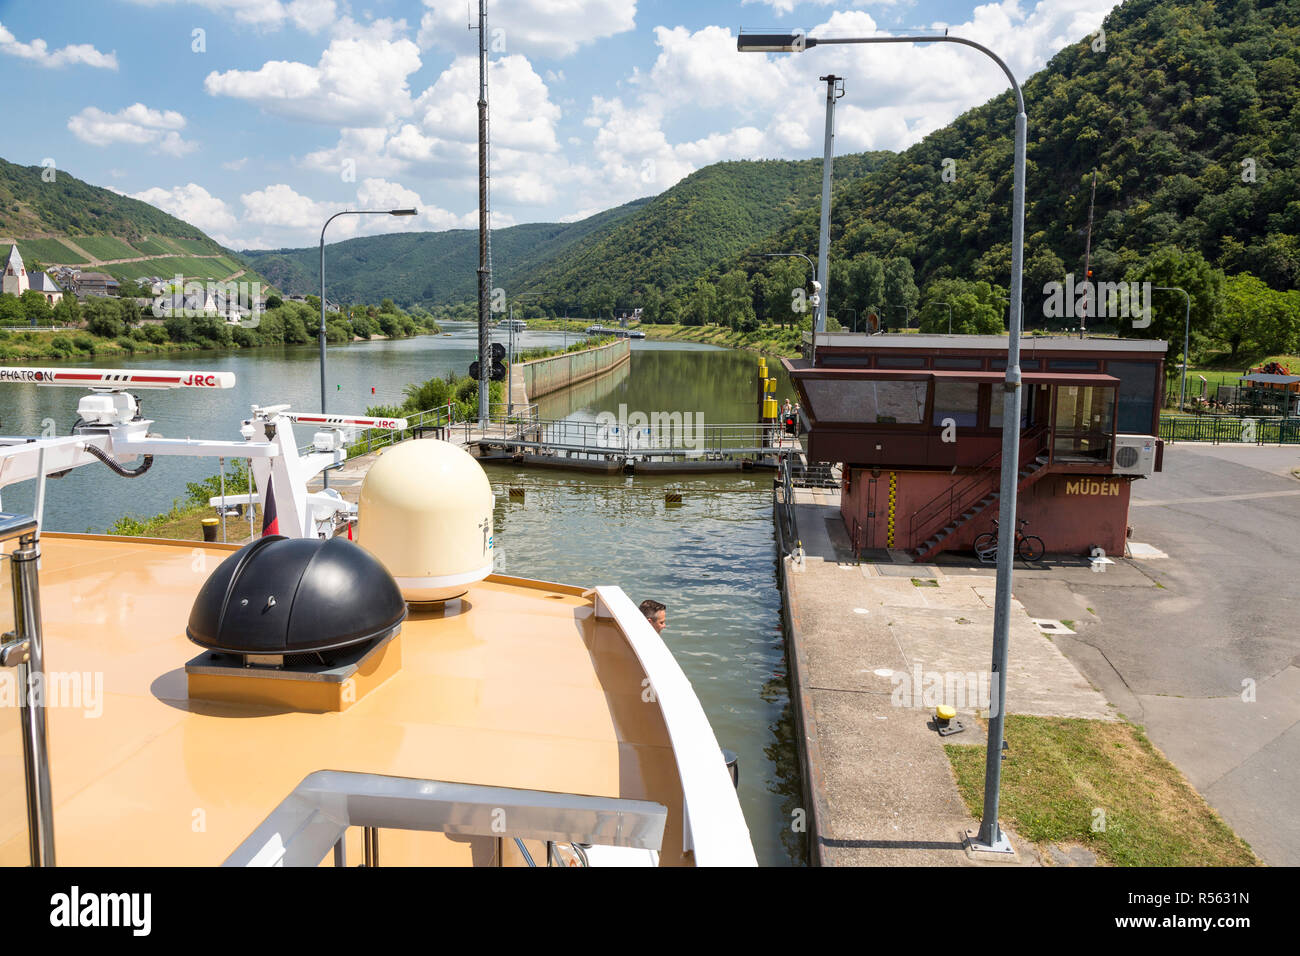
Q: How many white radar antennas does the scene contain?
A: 2